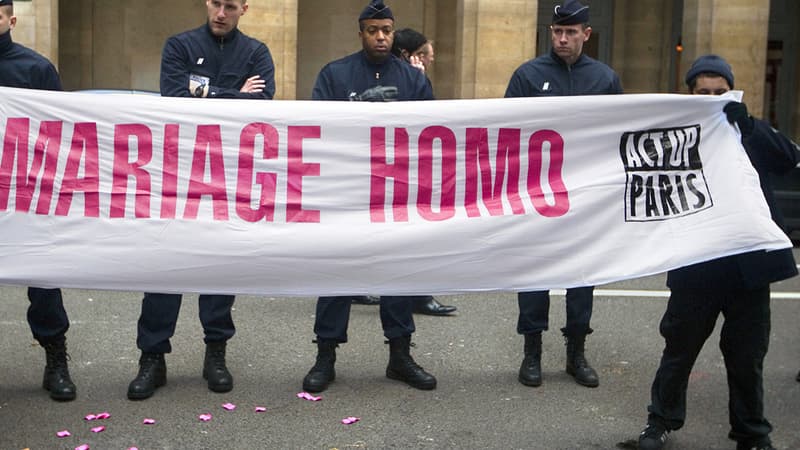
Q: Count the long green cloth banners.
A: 0